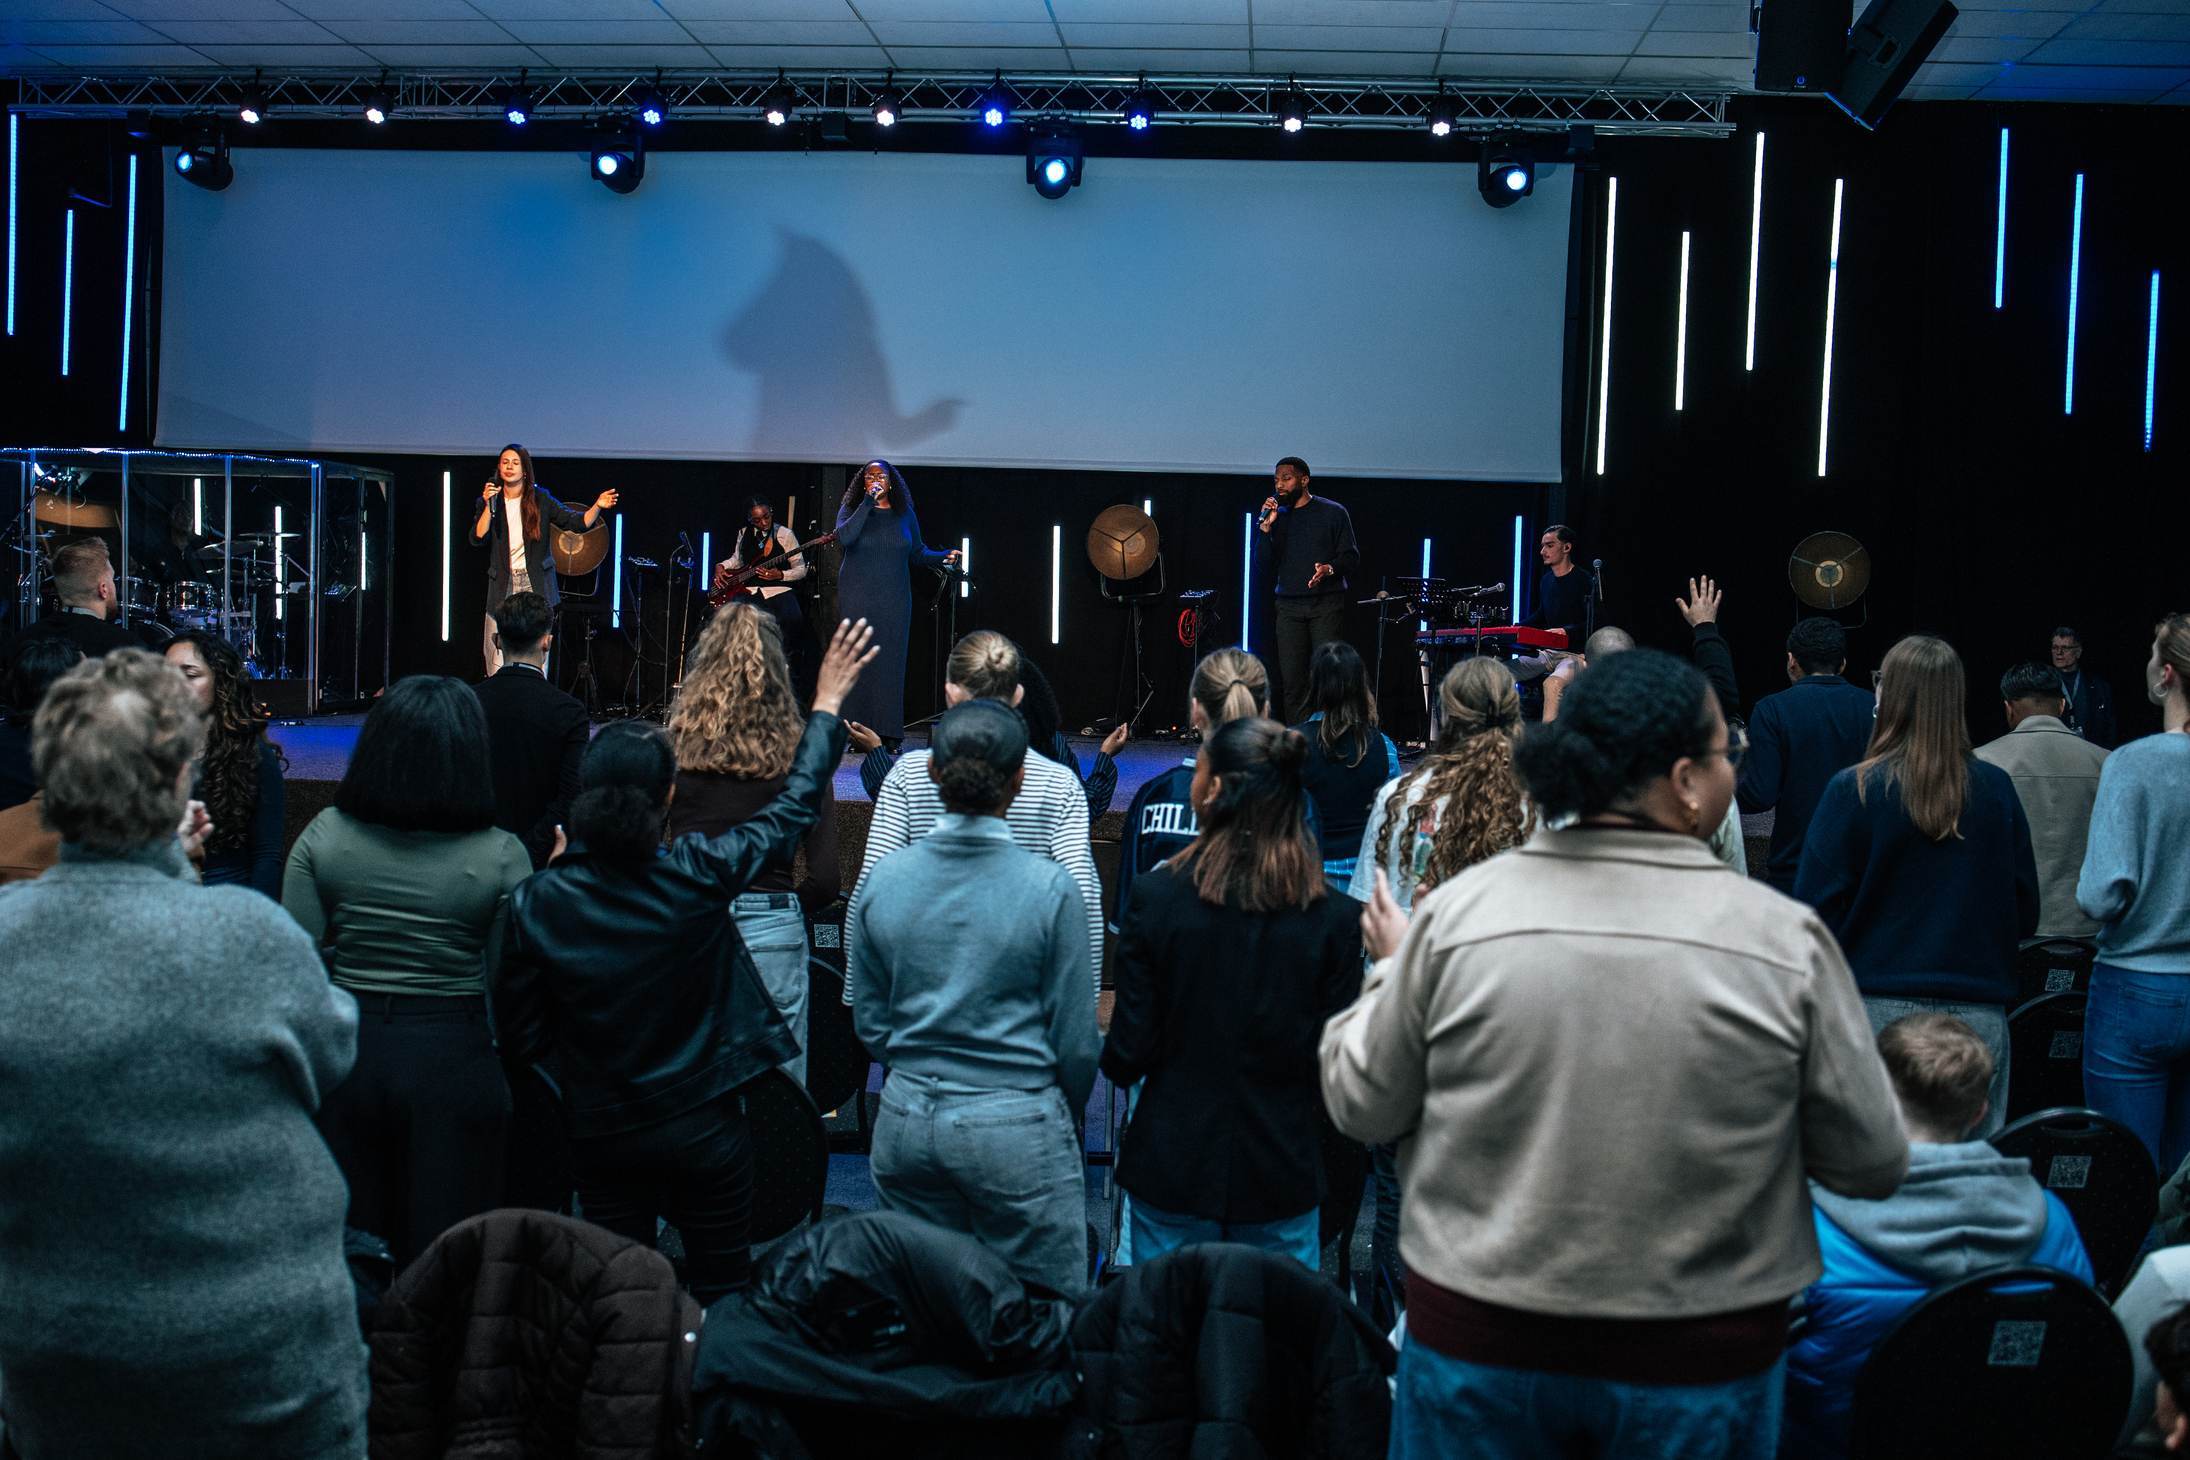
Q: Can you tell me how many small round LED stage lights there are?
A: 10